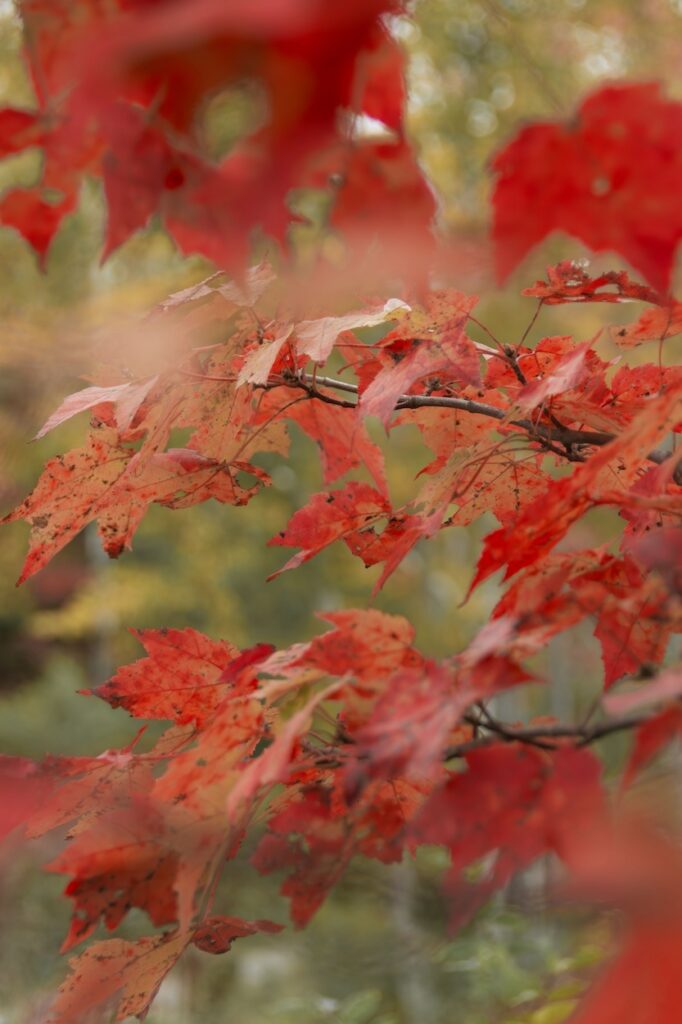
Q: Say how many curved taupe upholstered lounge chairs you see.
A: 0